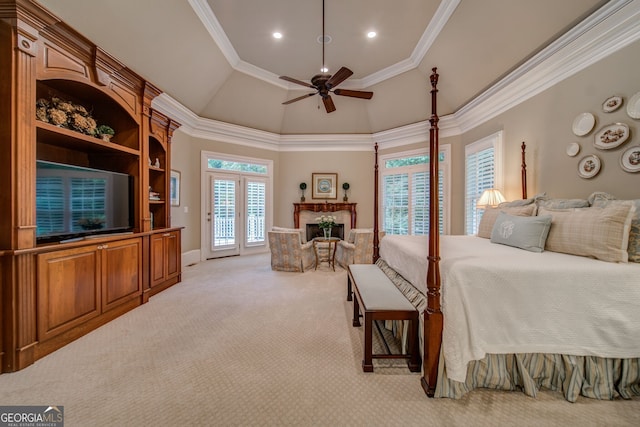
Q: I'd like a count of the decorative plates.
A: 7